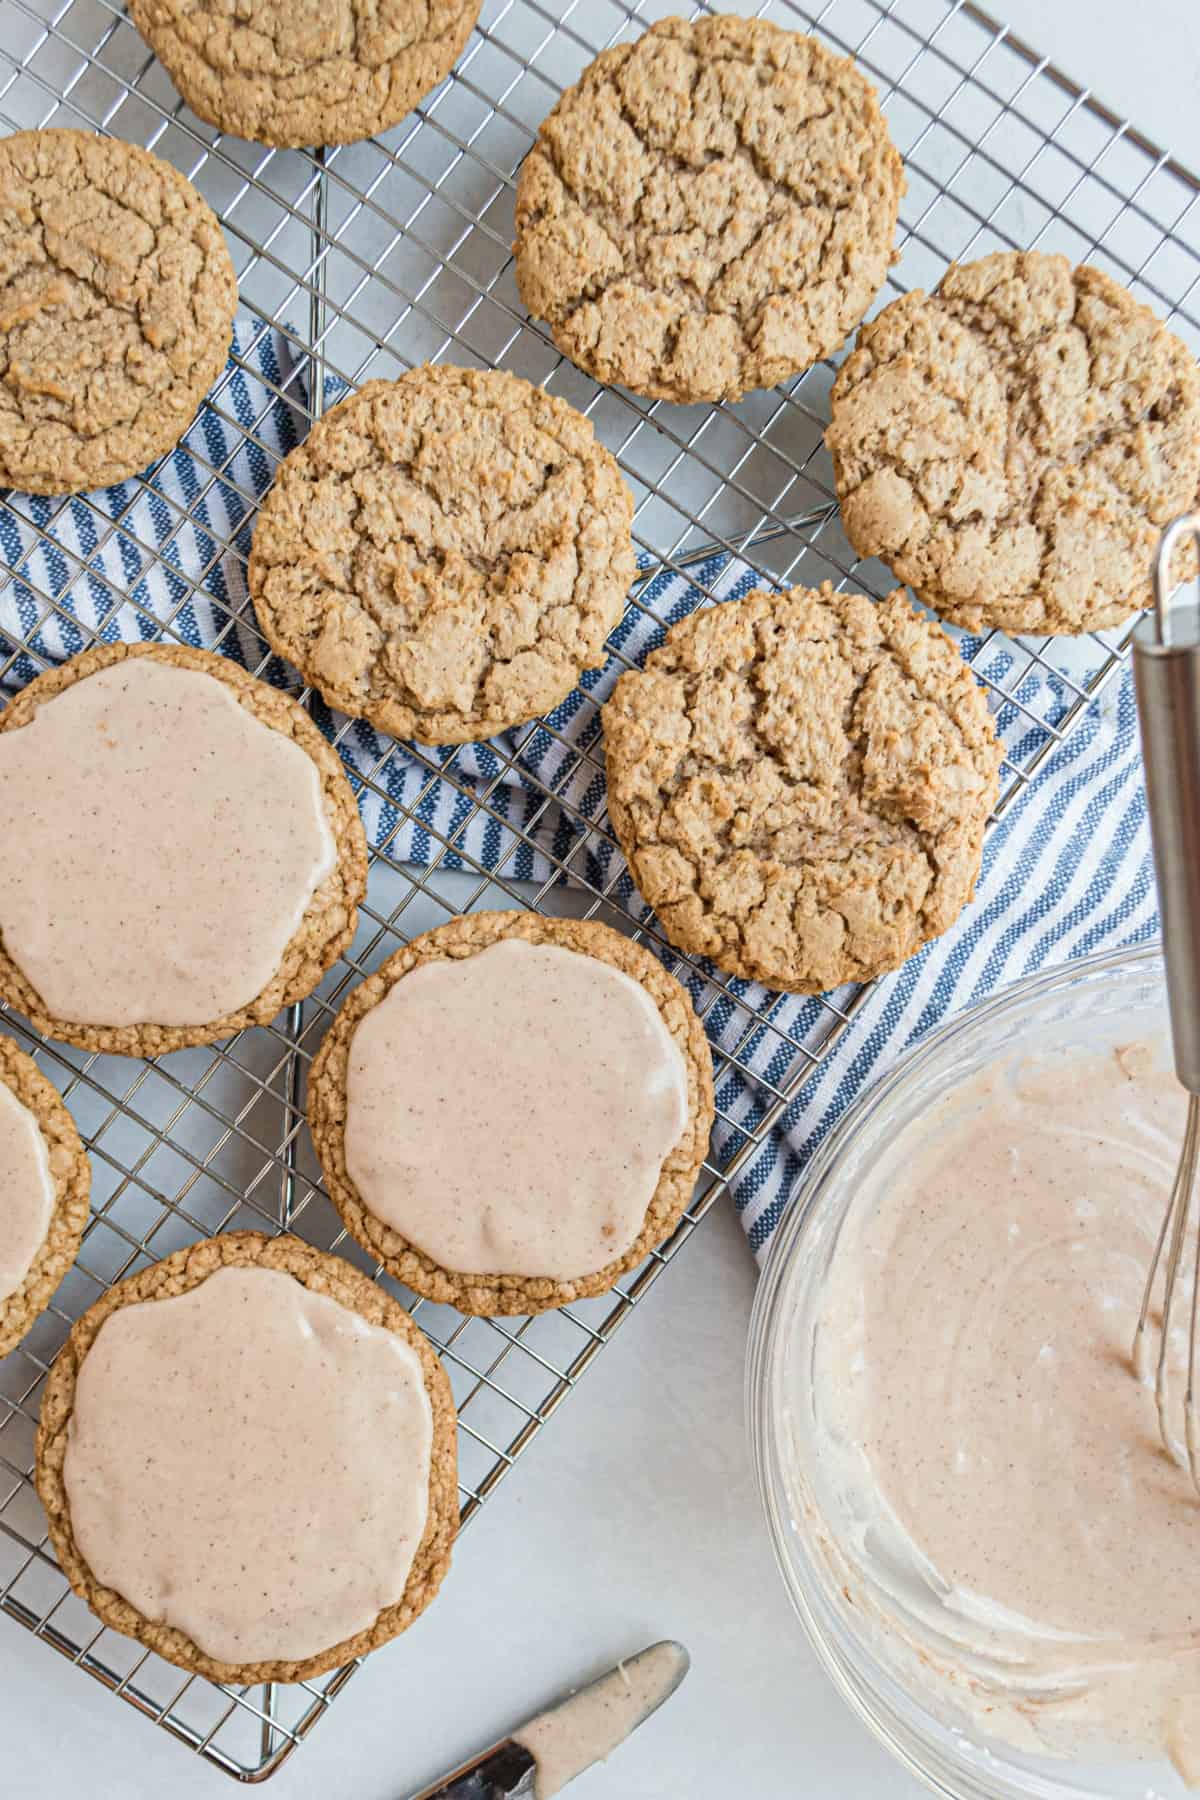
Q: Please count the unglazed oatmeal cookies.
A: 6